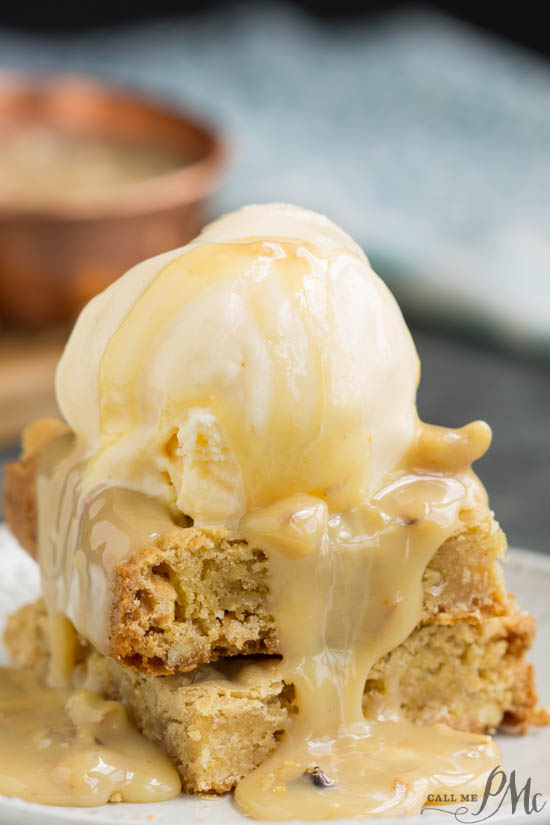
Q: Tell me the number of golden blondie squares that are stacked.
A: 2